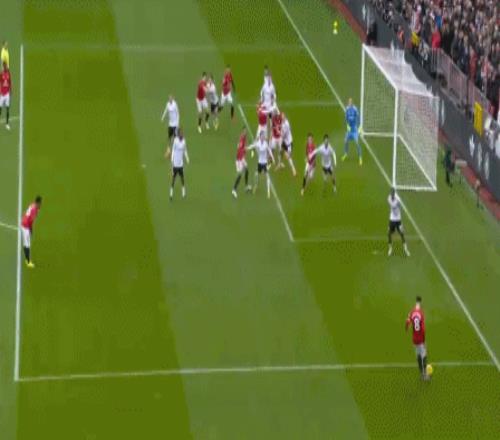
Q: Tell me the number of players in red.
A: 9